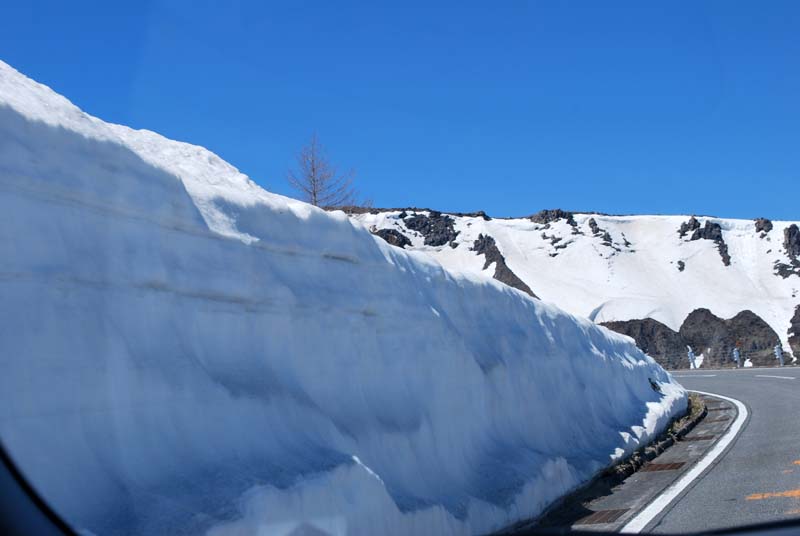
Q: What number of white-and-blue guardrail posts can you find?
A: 3